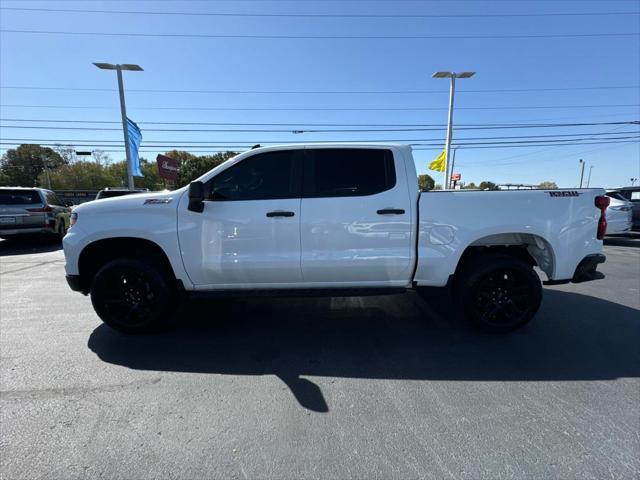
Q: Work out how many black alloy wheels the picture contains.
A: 2